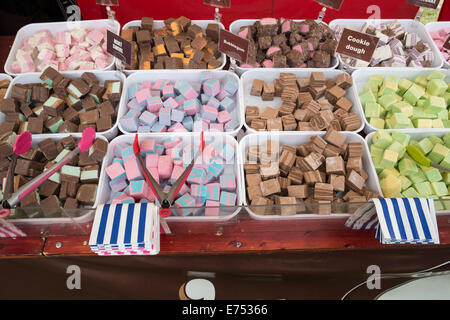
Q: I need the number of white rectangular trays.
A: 14